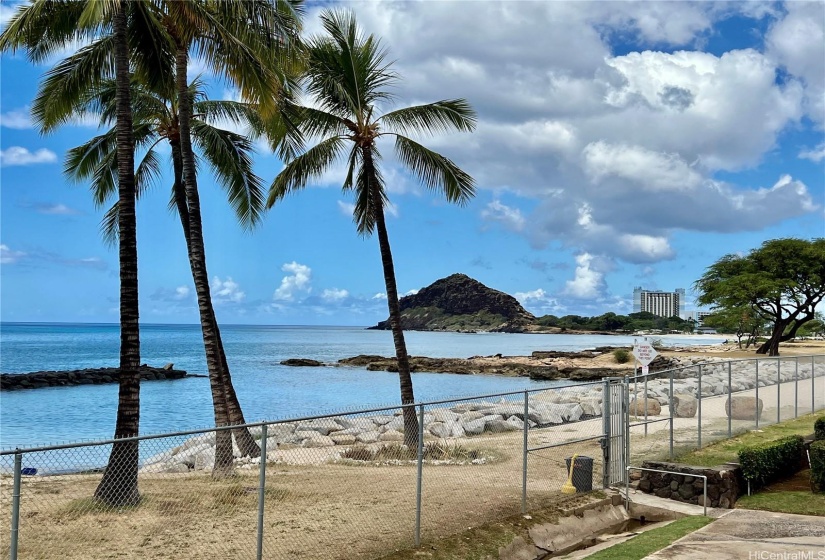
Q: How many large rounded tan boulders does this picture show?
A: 3